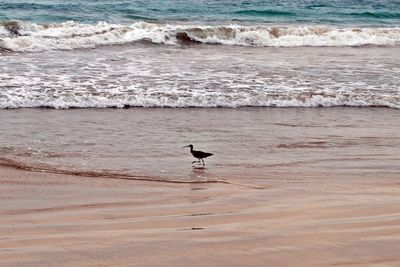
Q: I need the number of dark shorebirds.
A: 1